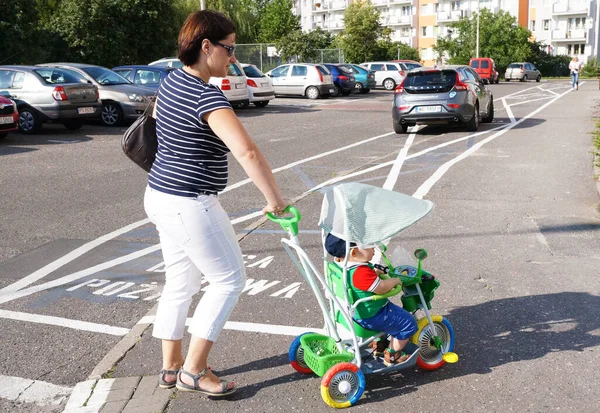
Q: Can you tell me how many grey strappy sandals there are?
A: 2